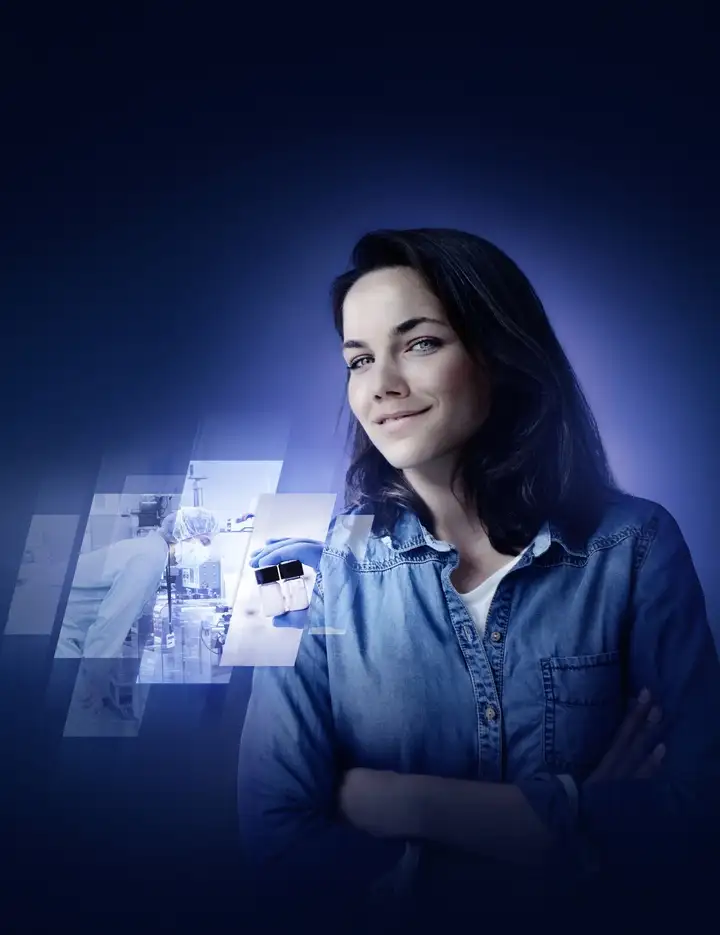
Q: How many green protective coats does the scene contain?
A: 0